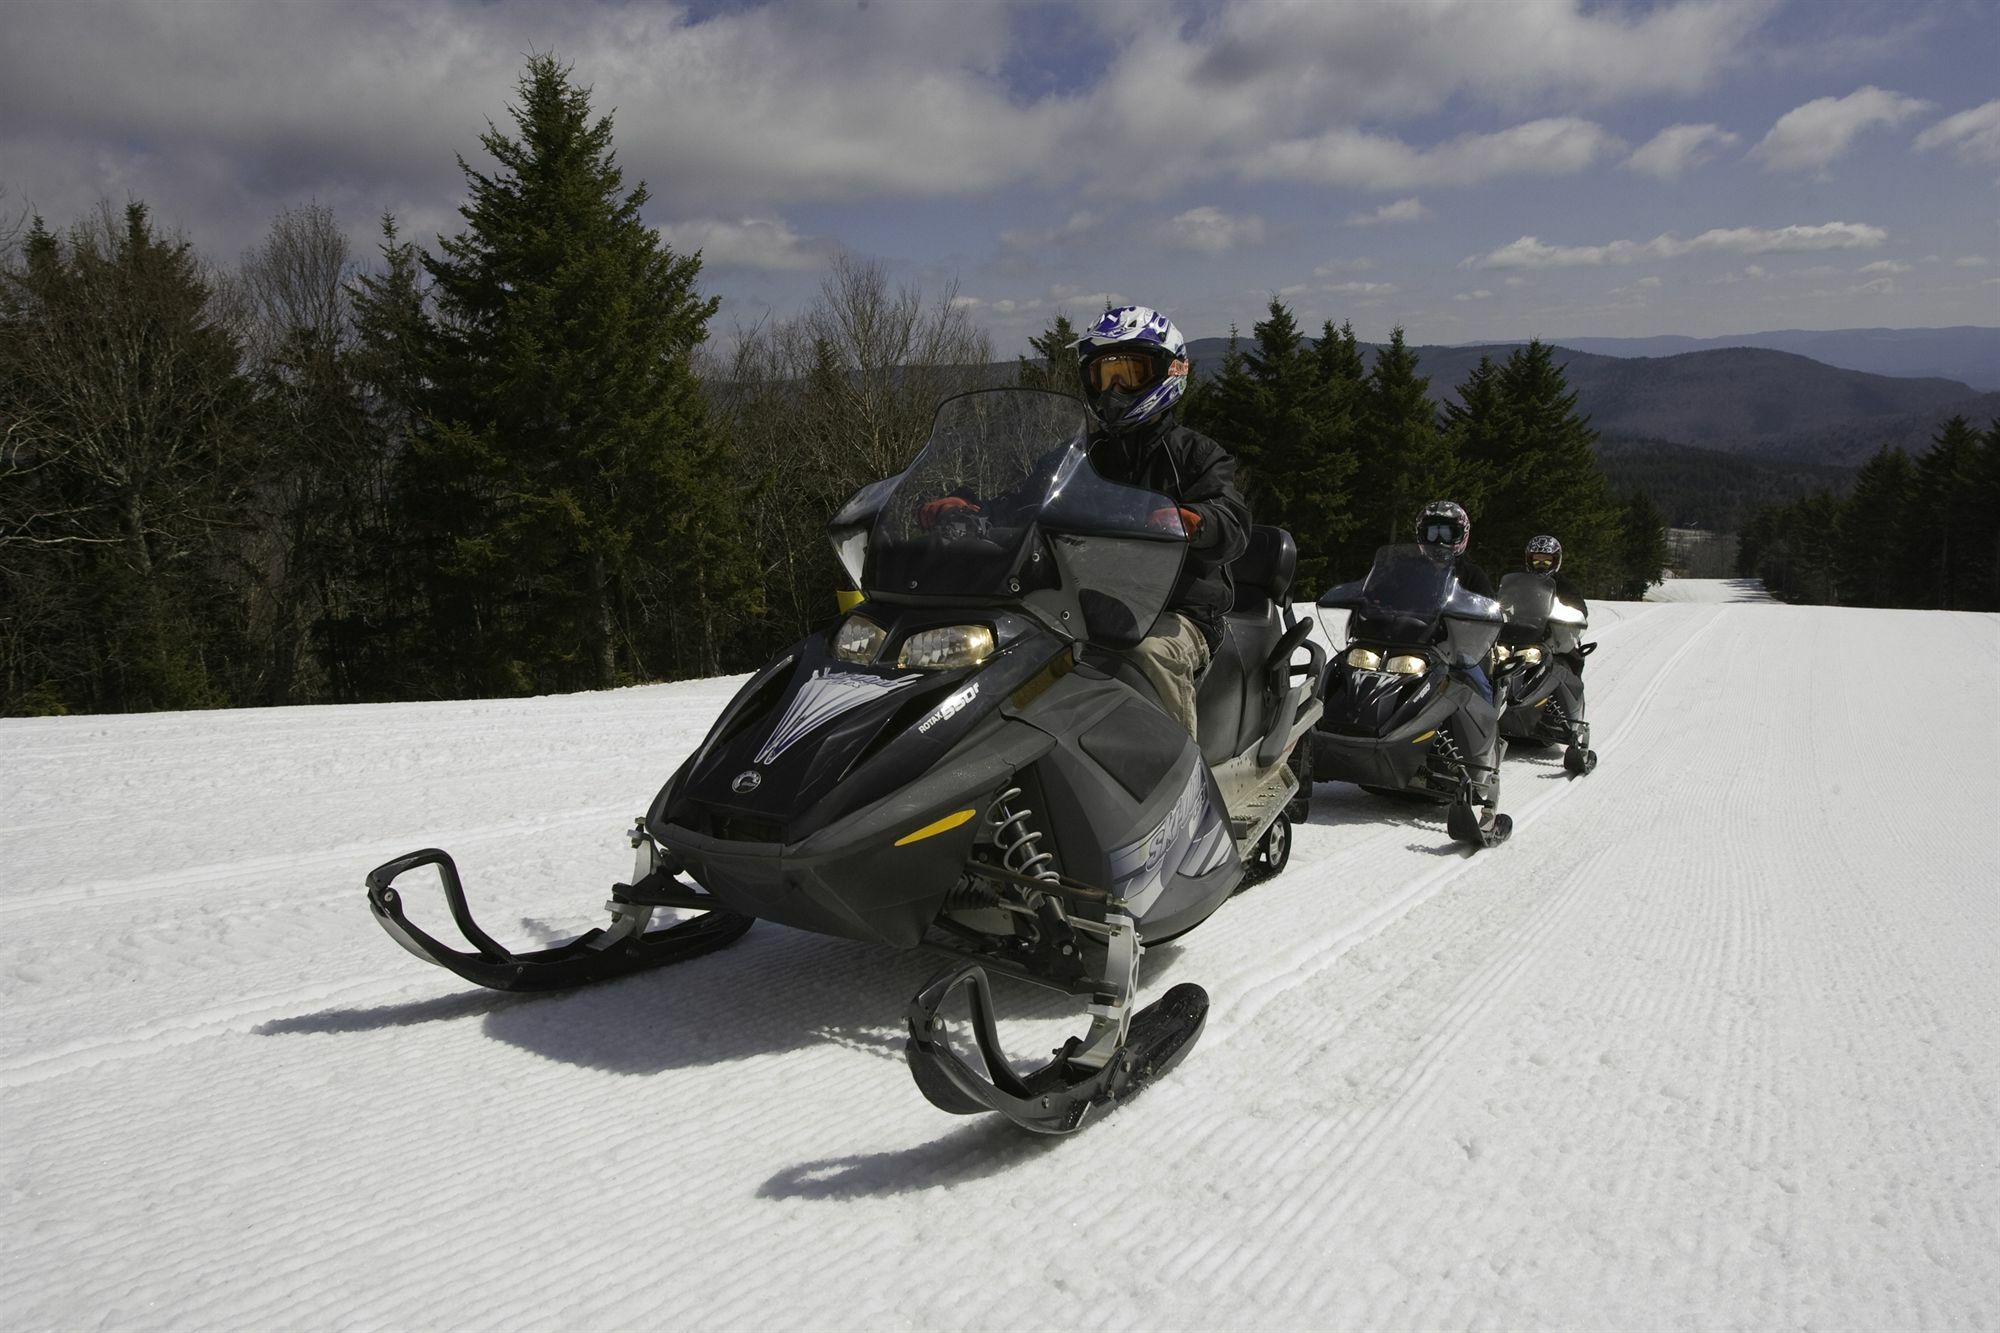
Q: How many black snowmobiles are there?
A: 3